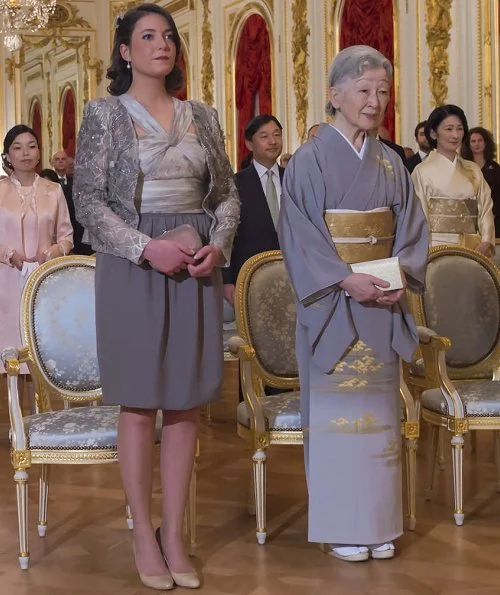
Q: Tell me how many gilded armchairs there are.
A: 3